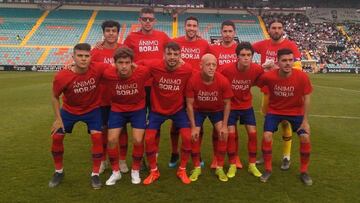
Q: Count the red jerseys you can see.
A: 11